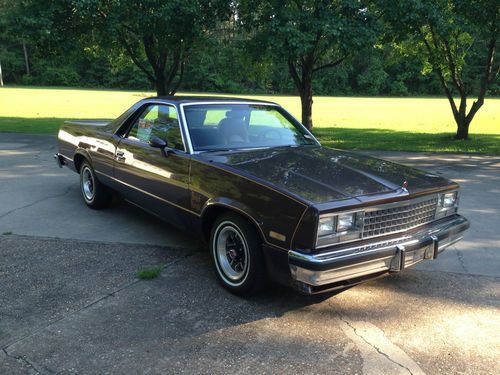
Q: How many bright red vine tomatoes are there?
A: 0